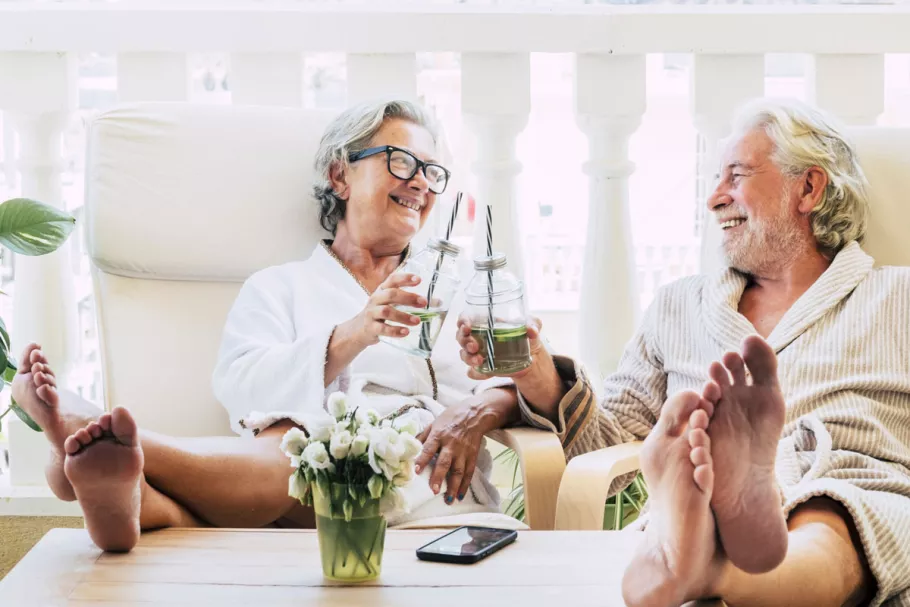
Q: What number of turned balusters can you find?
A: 8